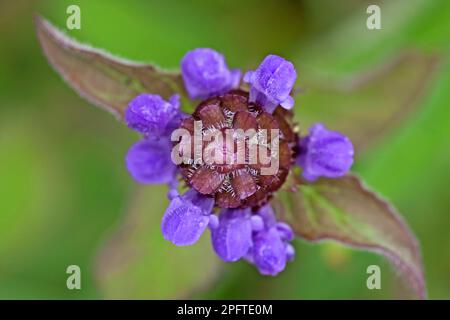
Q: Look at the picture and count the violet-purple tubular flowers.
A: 8